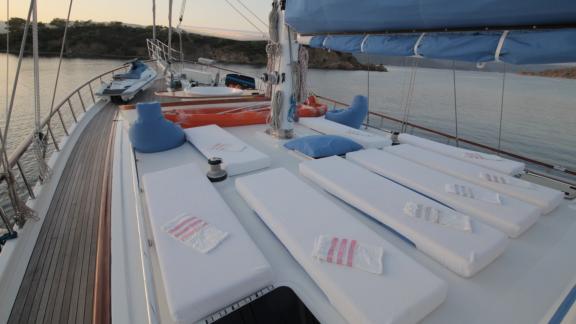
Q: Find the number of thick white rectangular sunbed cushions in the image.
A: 8